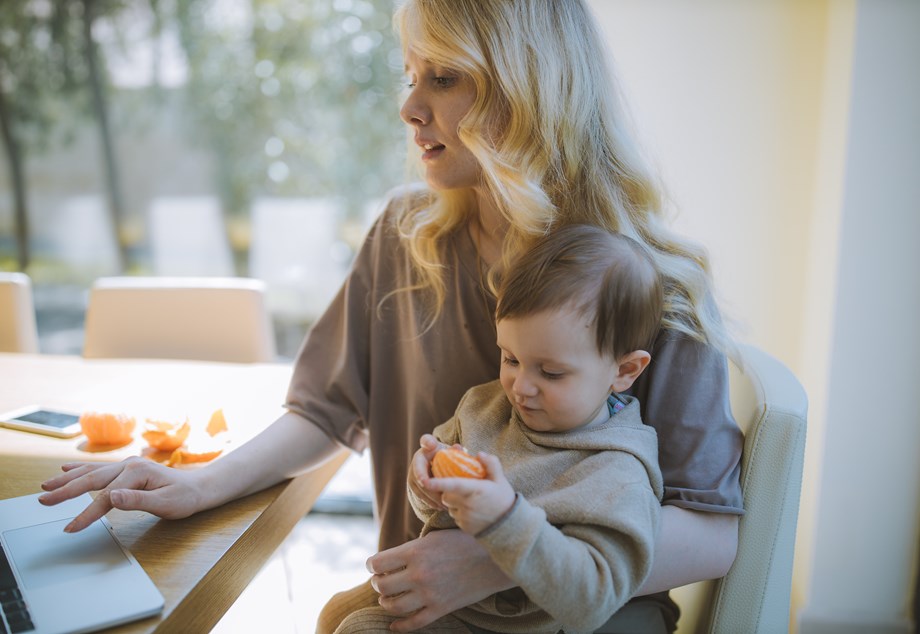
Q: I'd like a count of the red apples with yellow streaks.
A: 0